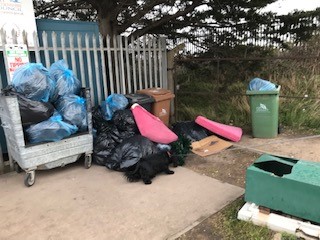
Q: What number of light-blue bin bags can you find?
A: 6